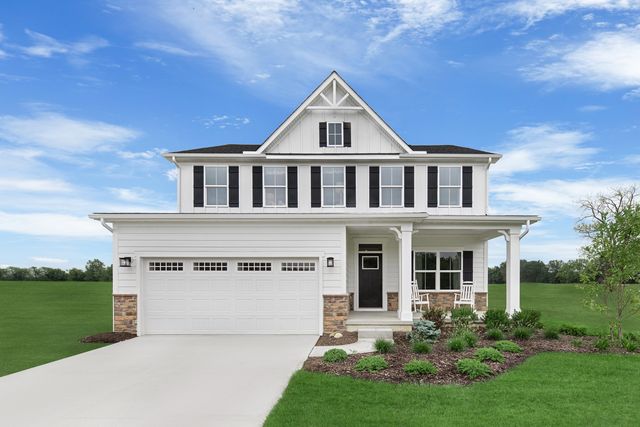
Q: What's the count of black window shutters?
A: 14